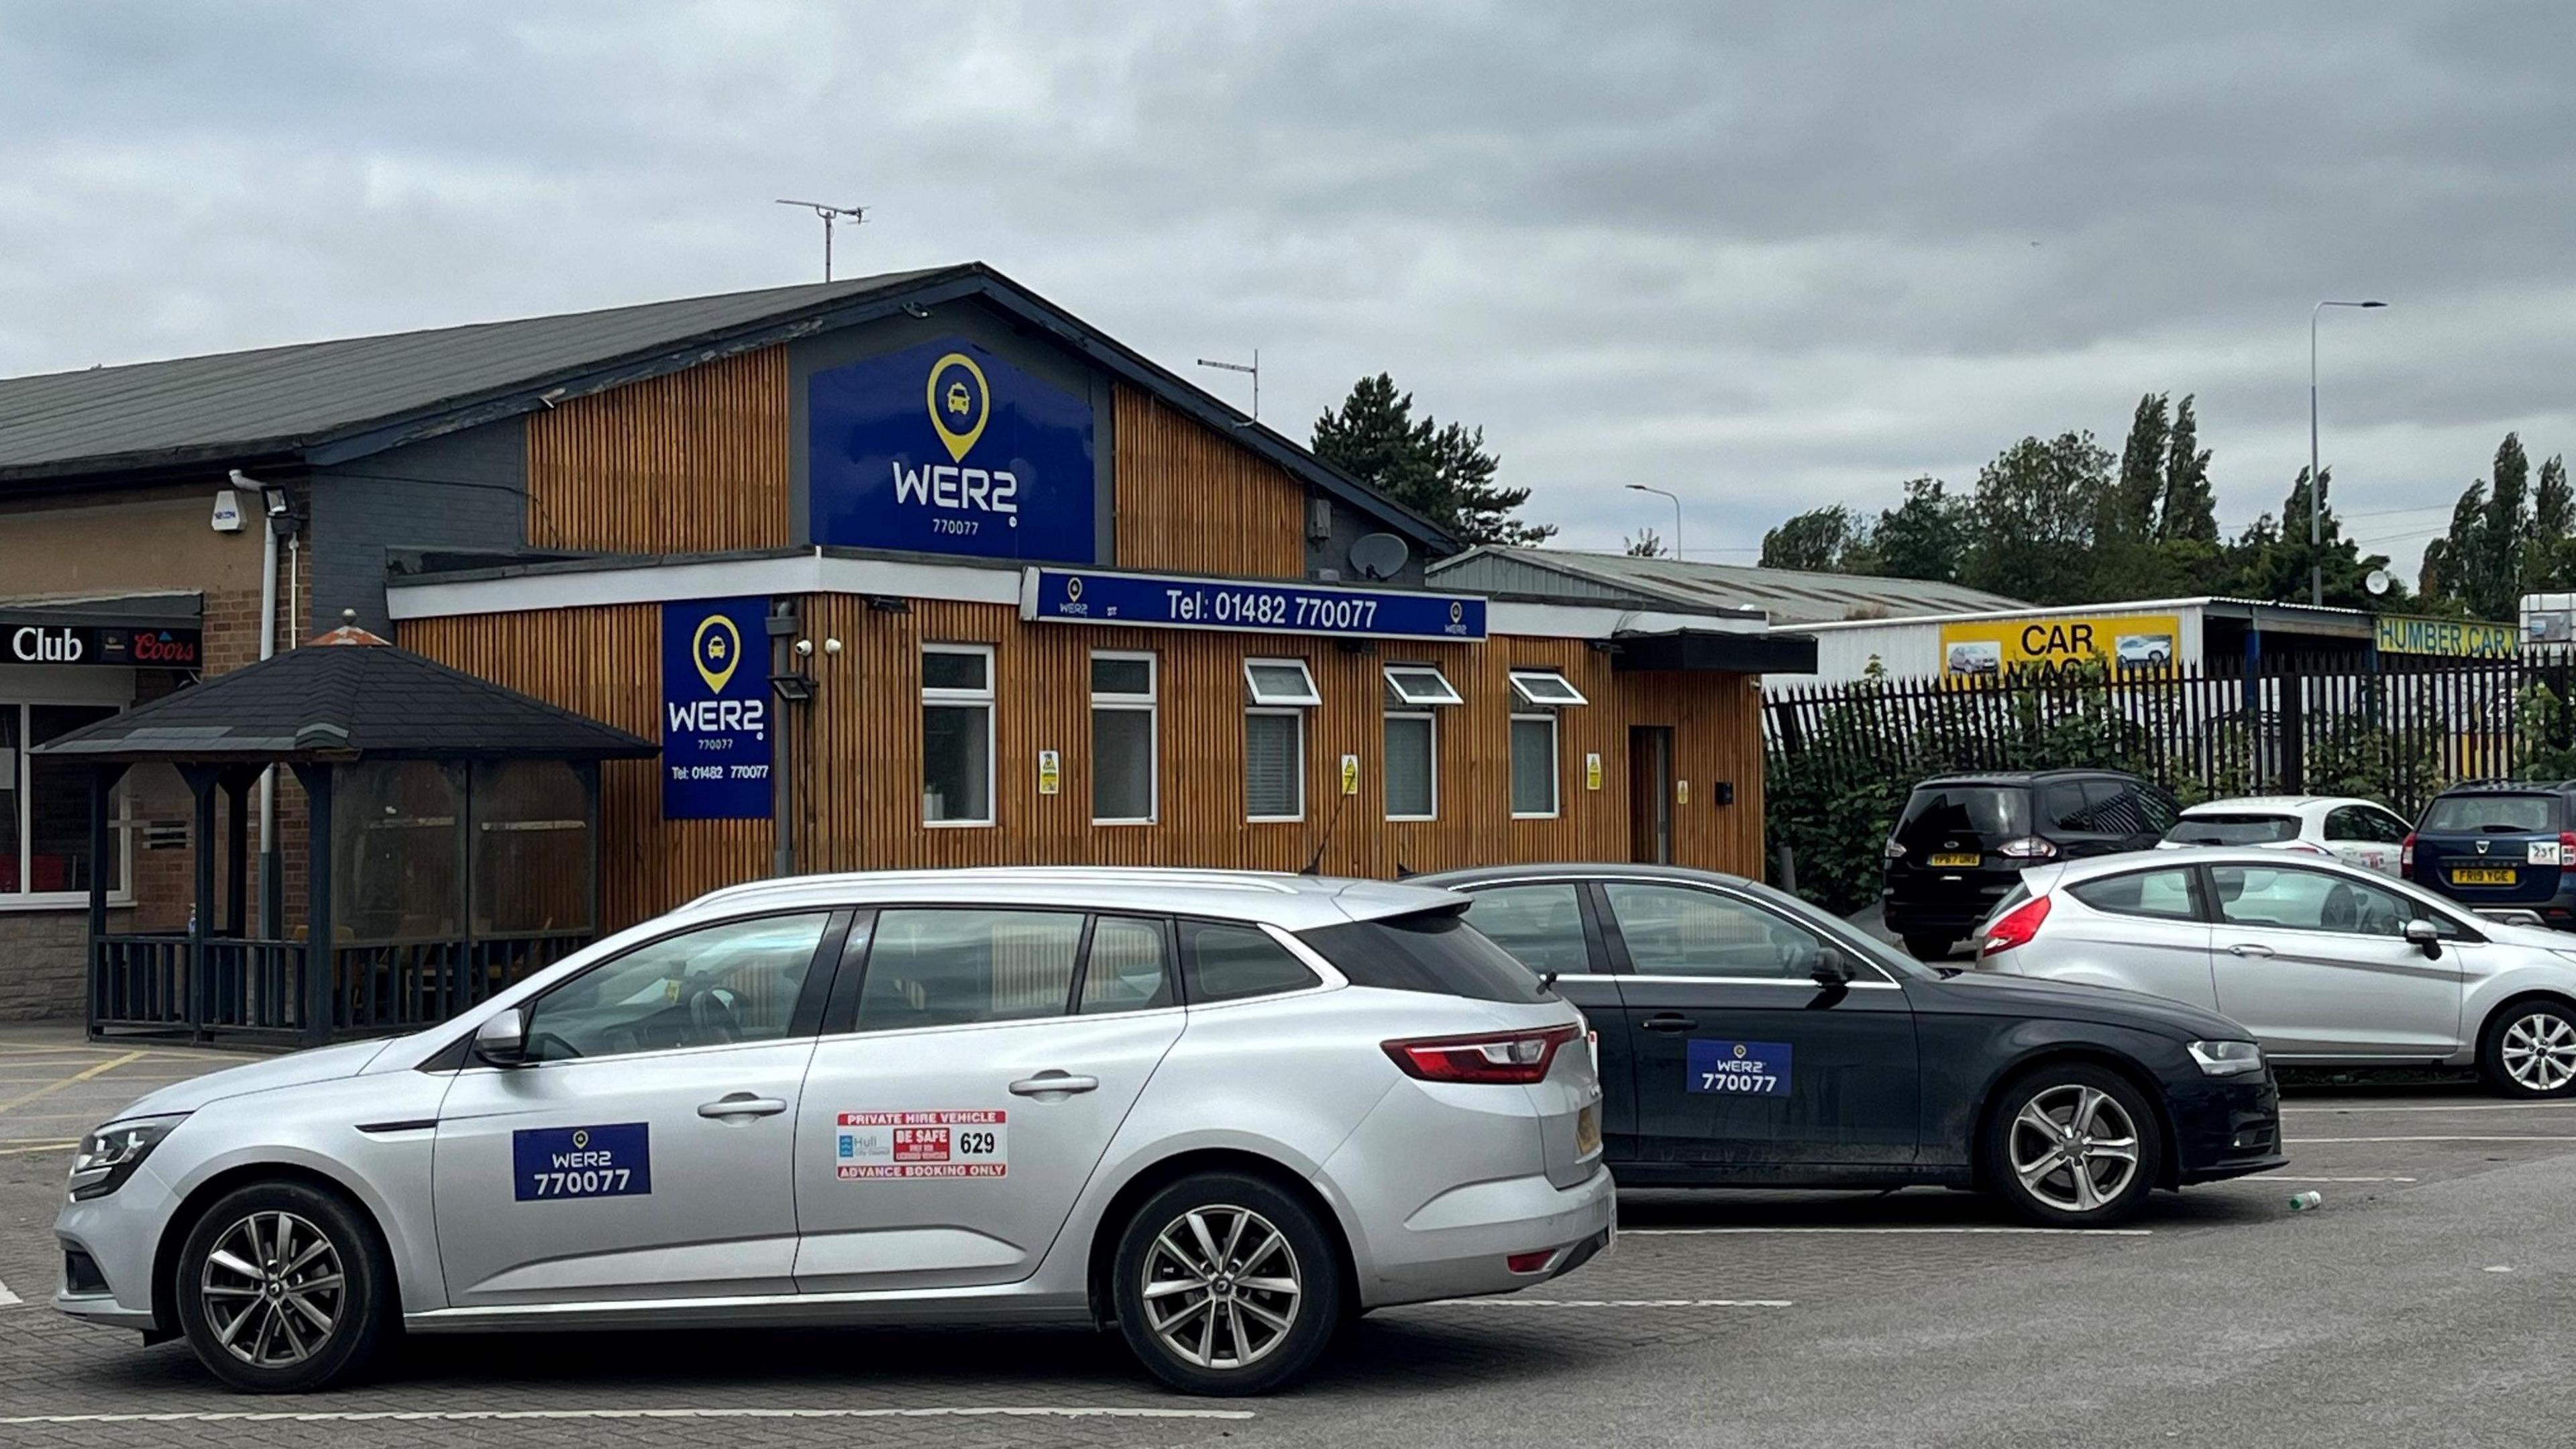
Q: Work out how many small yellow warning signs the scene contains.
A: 4